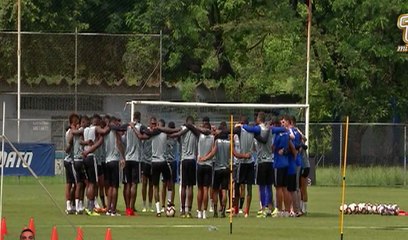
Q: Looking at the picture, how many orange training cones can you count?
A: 5